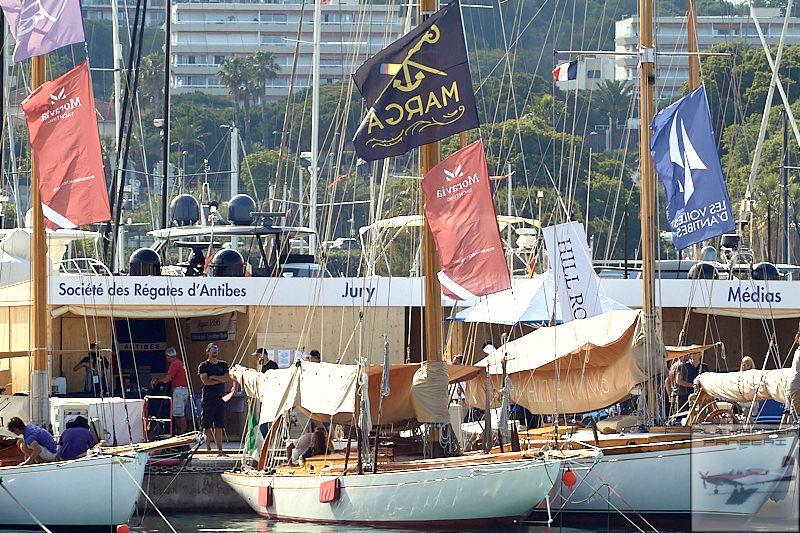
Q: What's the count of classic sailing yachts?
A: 3